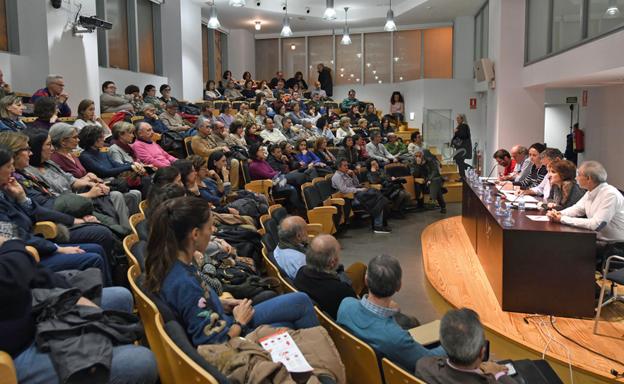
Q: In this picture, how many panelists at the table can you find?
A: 6